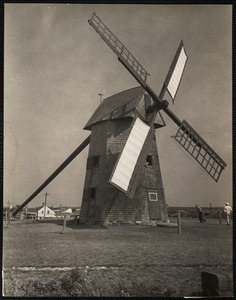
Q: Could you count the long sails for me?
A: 4